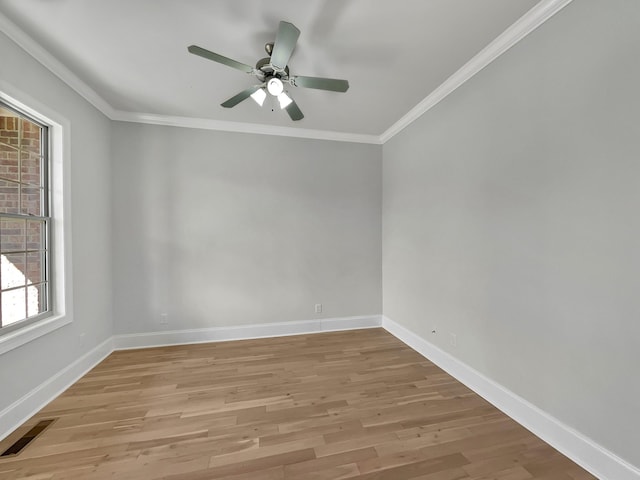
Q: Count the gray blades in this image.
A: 5